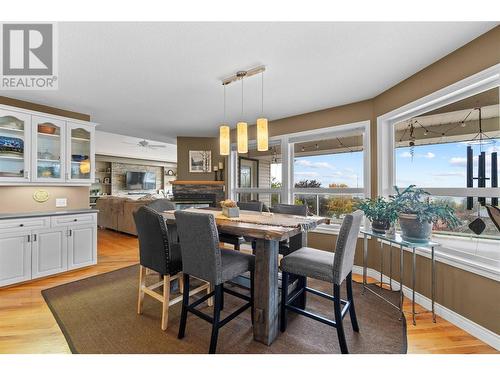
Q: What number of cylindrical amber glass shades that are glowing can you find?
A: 3